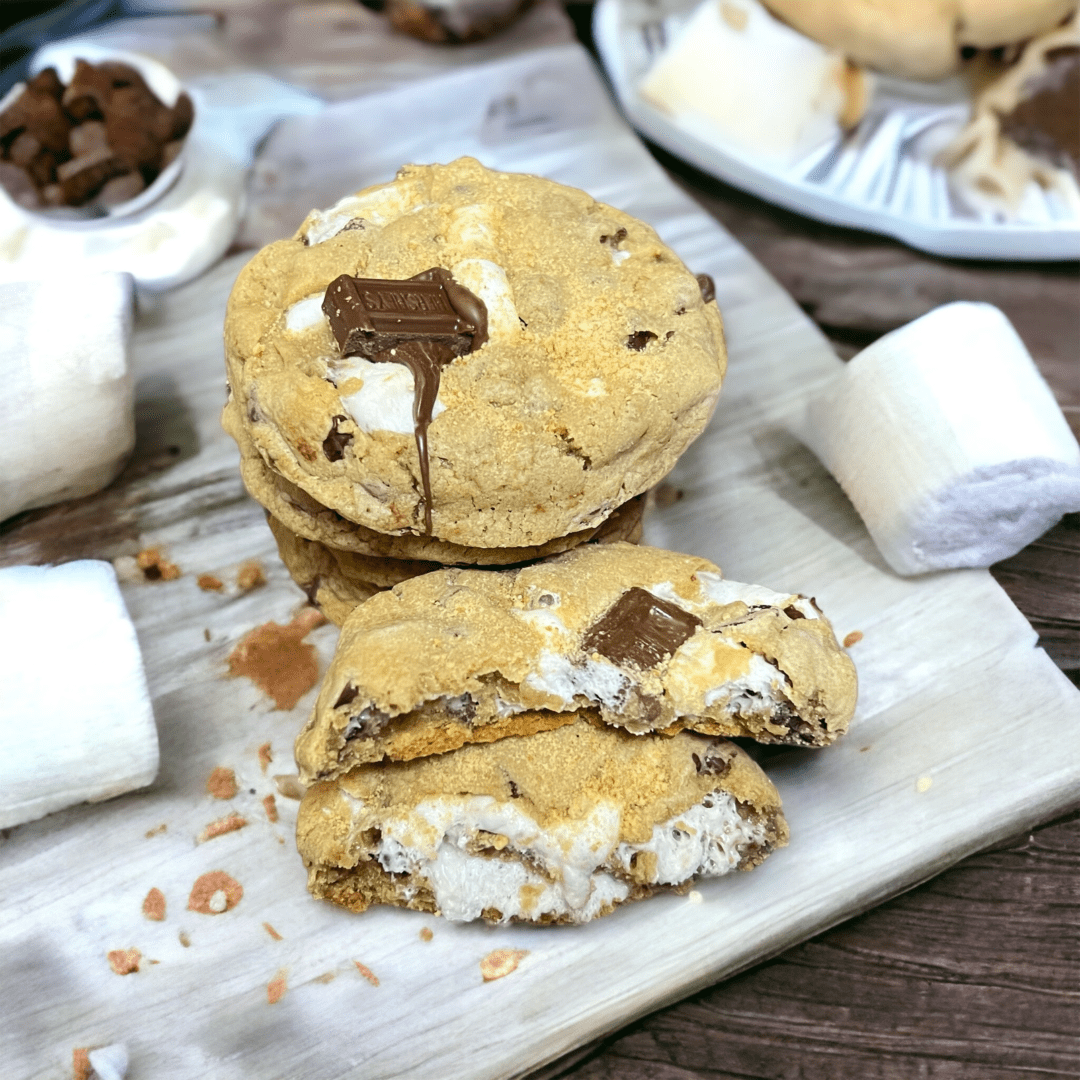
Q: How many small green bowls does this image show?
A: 0